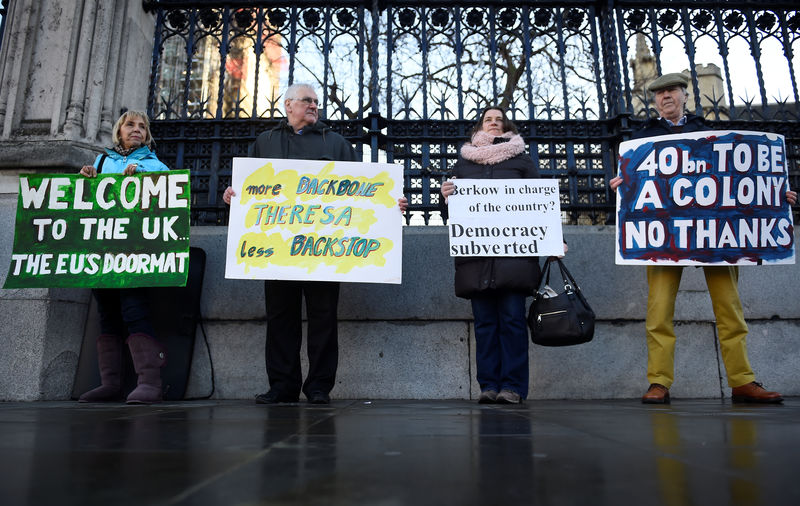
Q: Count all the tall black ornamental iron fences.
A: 1